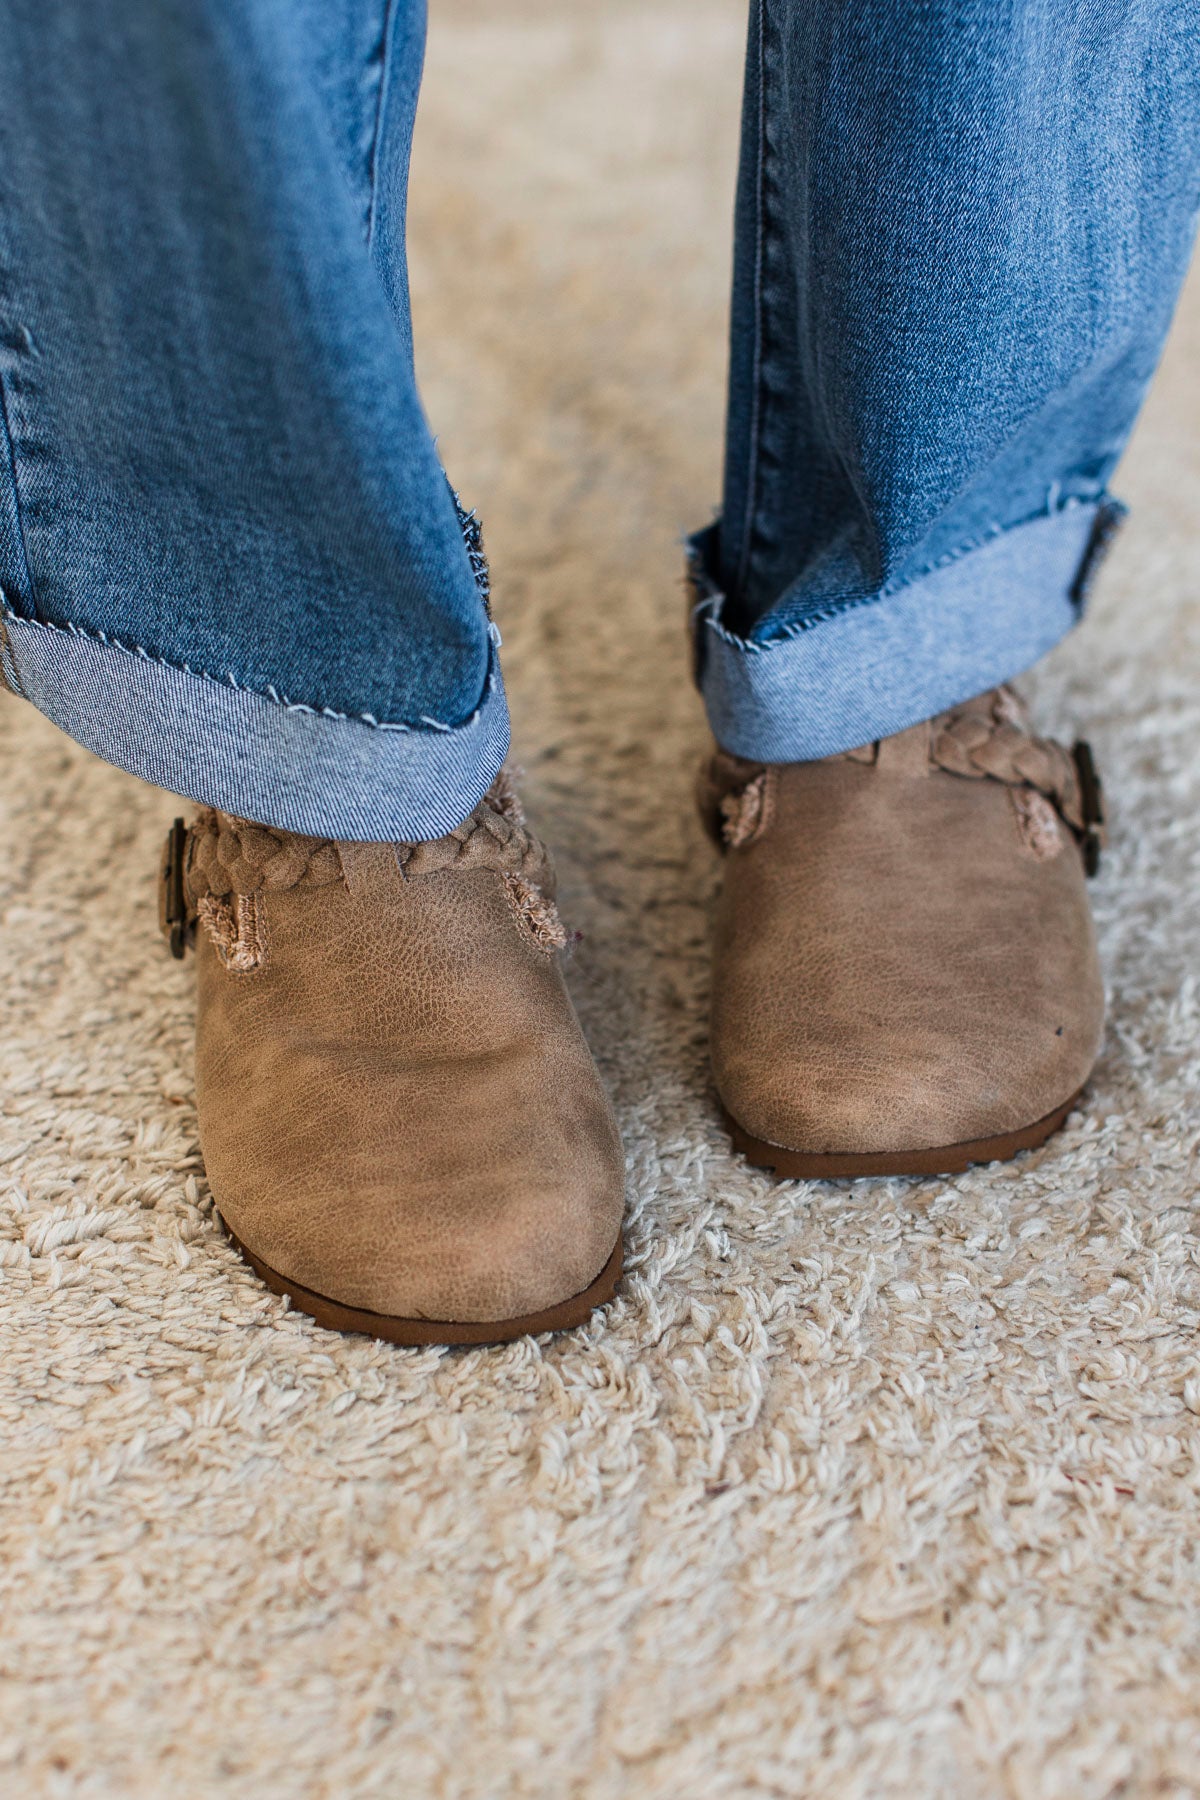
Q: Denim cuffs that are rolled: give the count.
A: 2